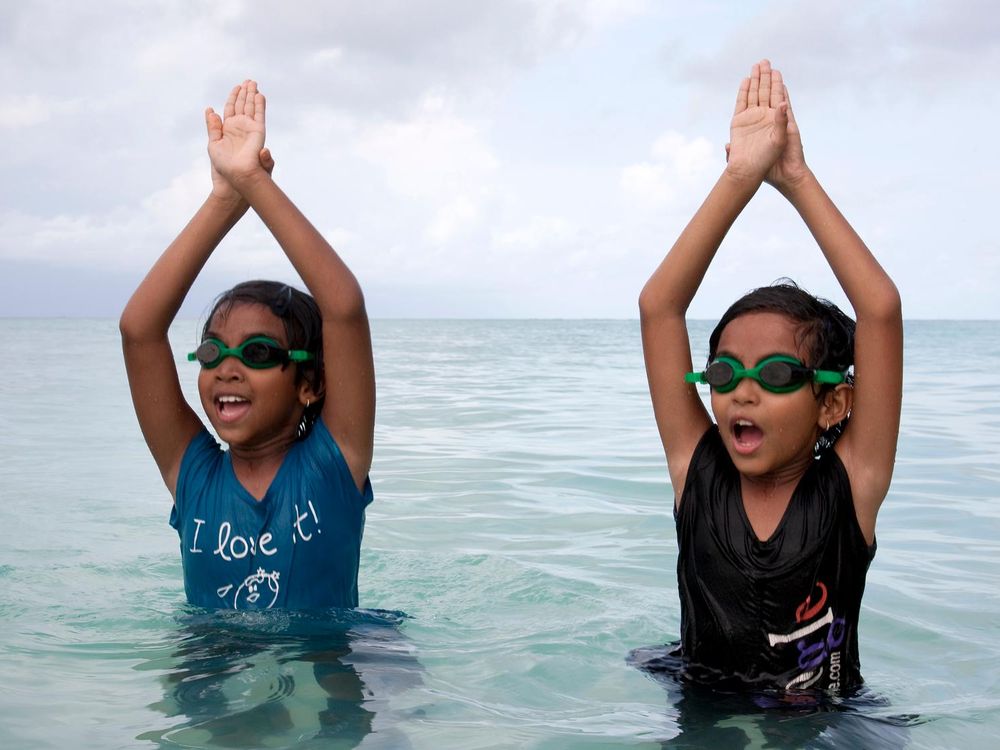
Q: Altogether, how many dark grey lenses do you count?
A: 4